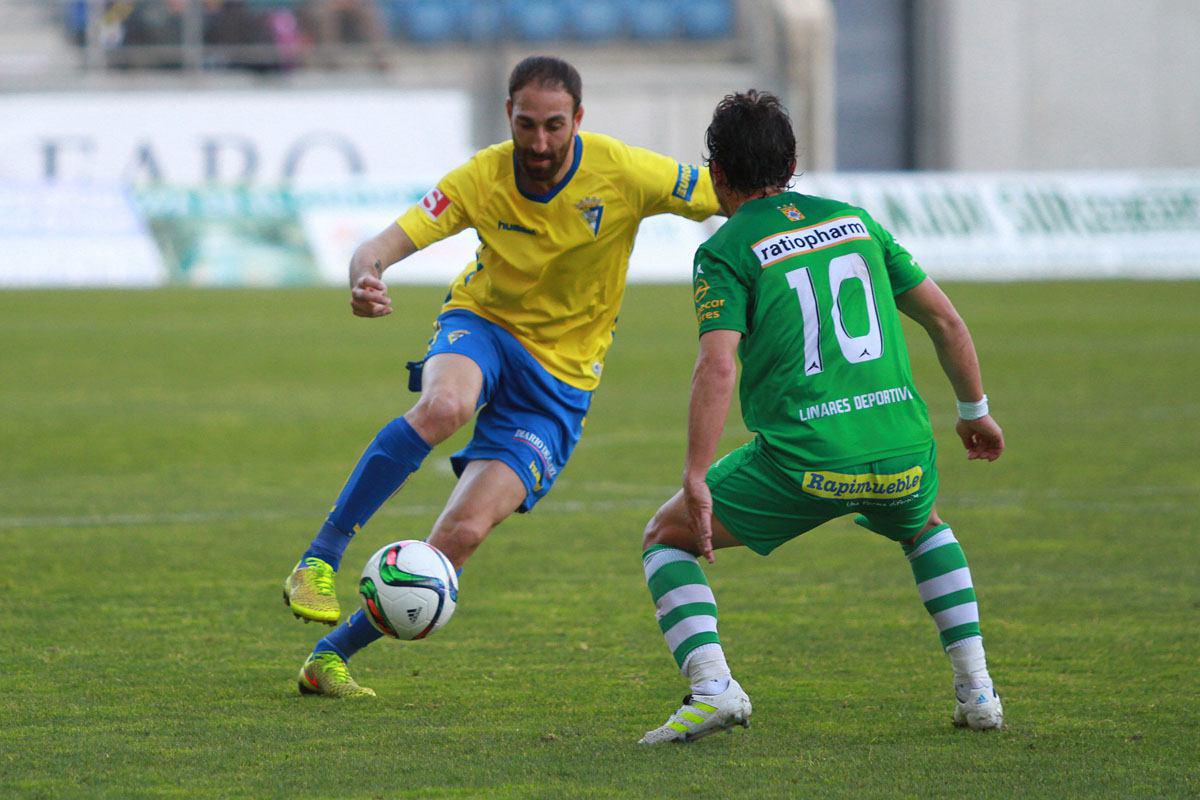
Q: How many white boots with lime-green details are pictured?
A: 2